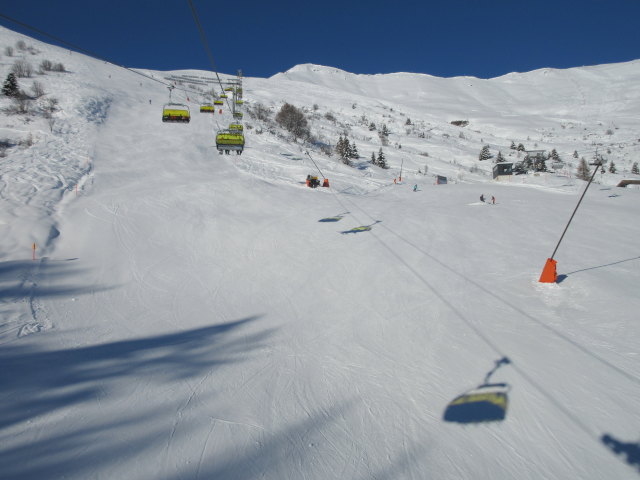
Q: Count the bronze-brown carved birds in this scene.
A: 0